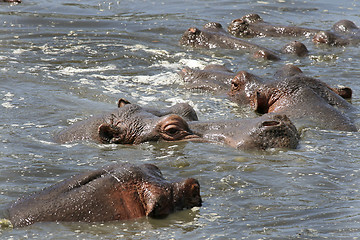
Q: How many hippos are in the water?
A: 5